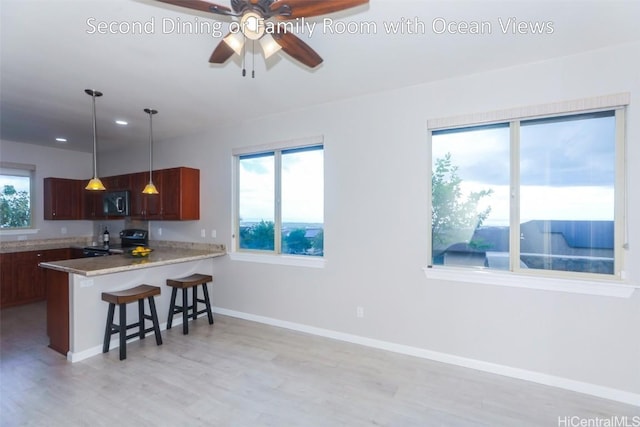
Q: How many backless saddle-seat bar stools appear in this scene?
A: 2